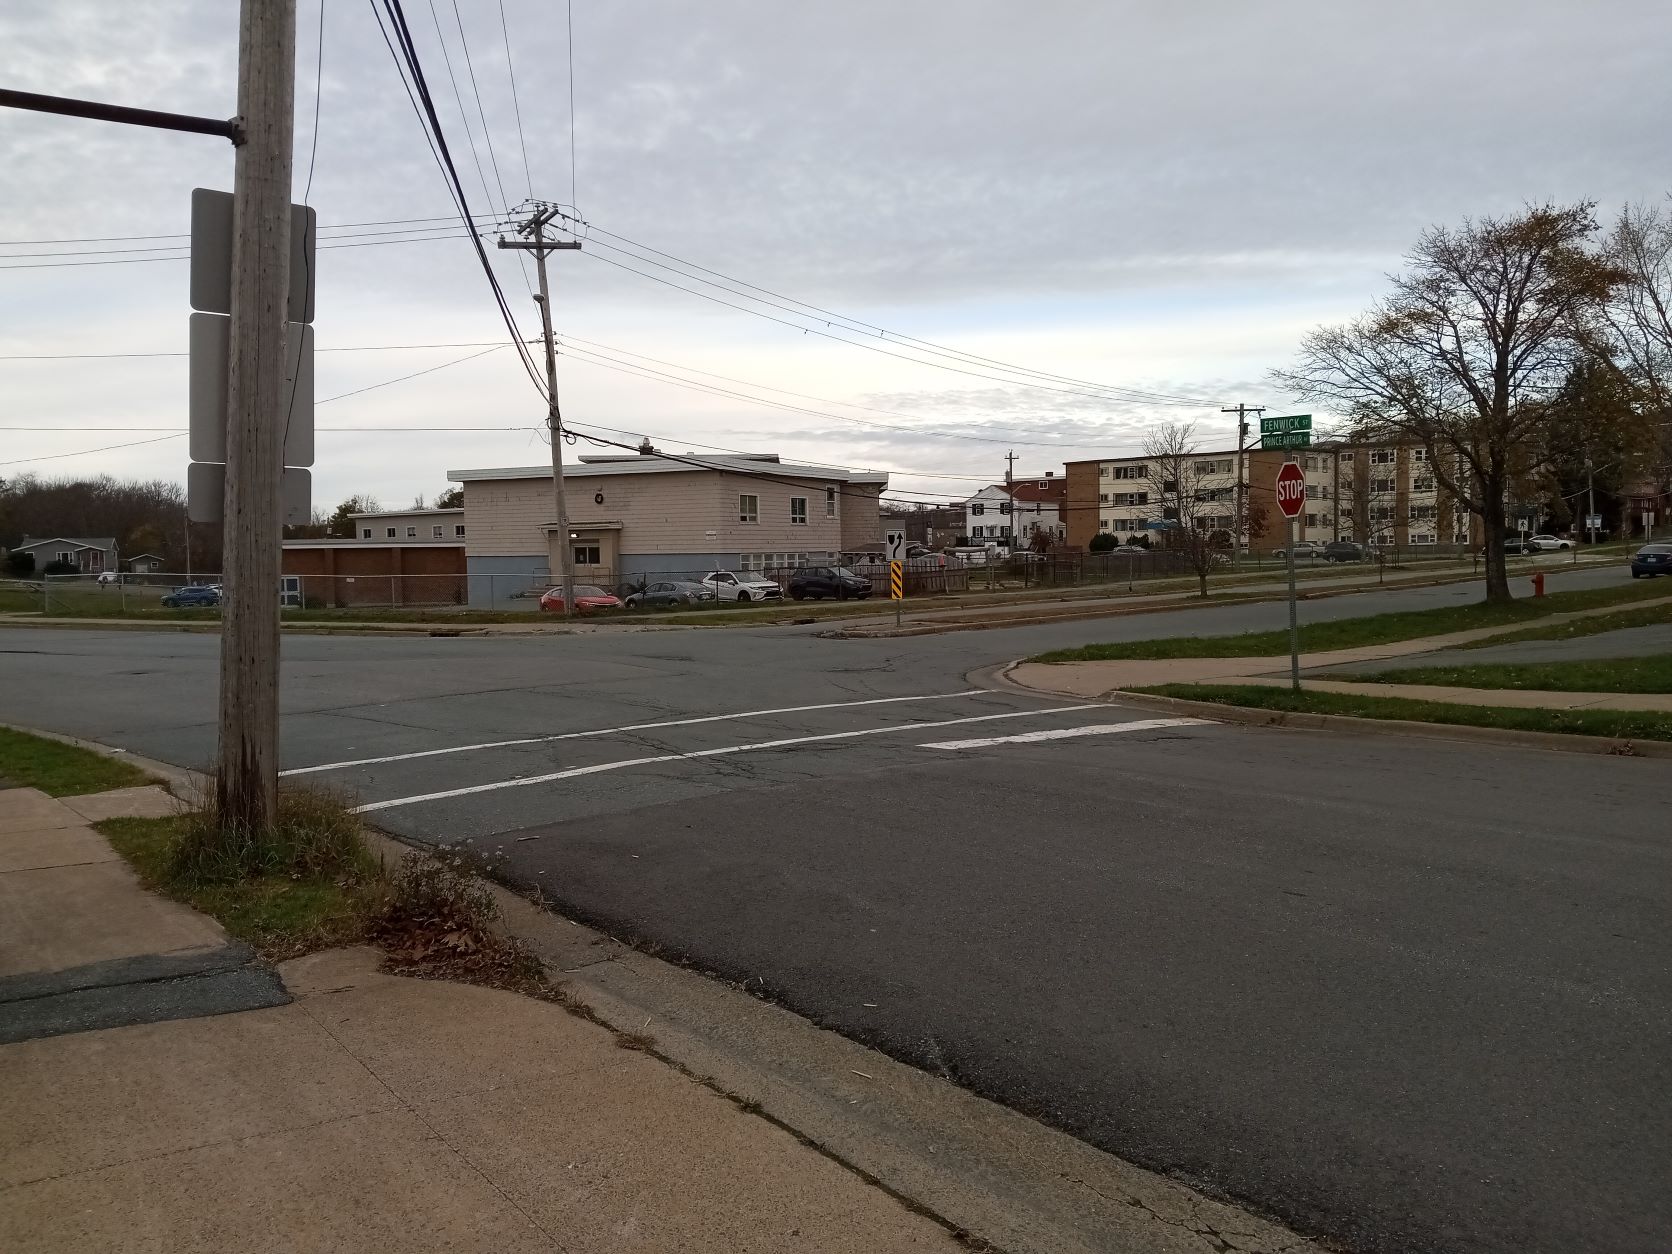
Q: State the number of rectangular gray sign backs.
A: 3